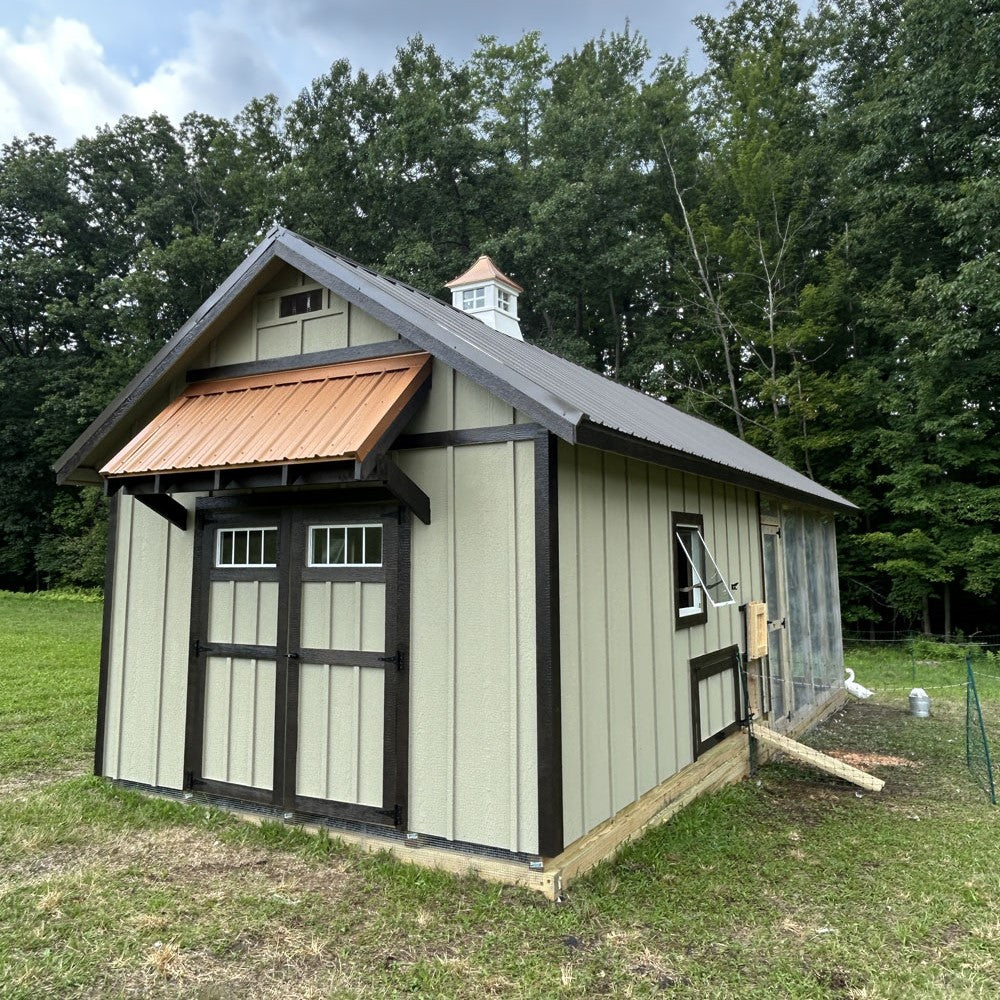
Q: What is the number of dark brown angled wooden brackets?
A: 2